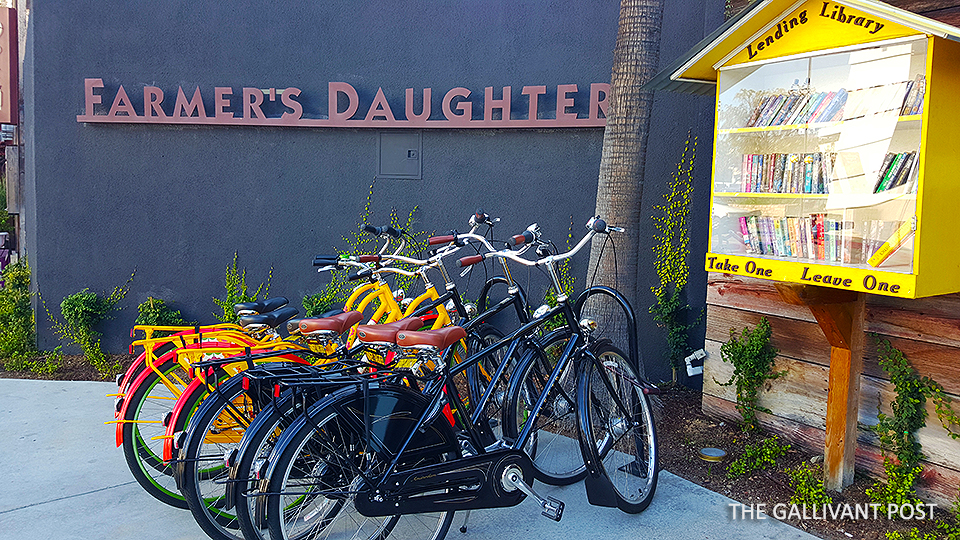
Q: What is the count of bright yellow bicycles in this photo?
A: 3